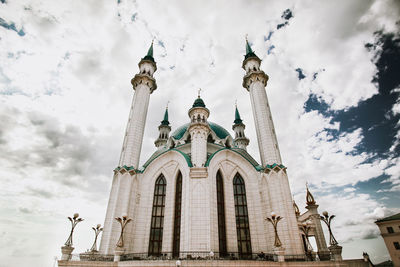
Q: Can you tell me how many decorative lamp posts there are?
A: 6